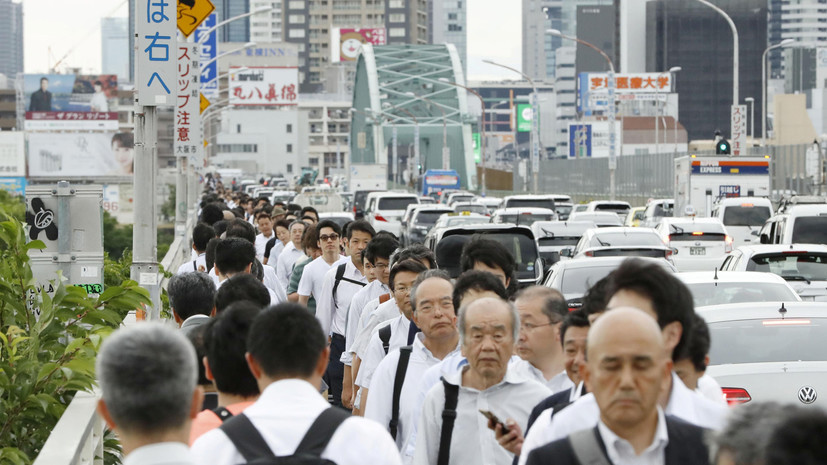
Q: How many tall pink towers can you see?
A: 0